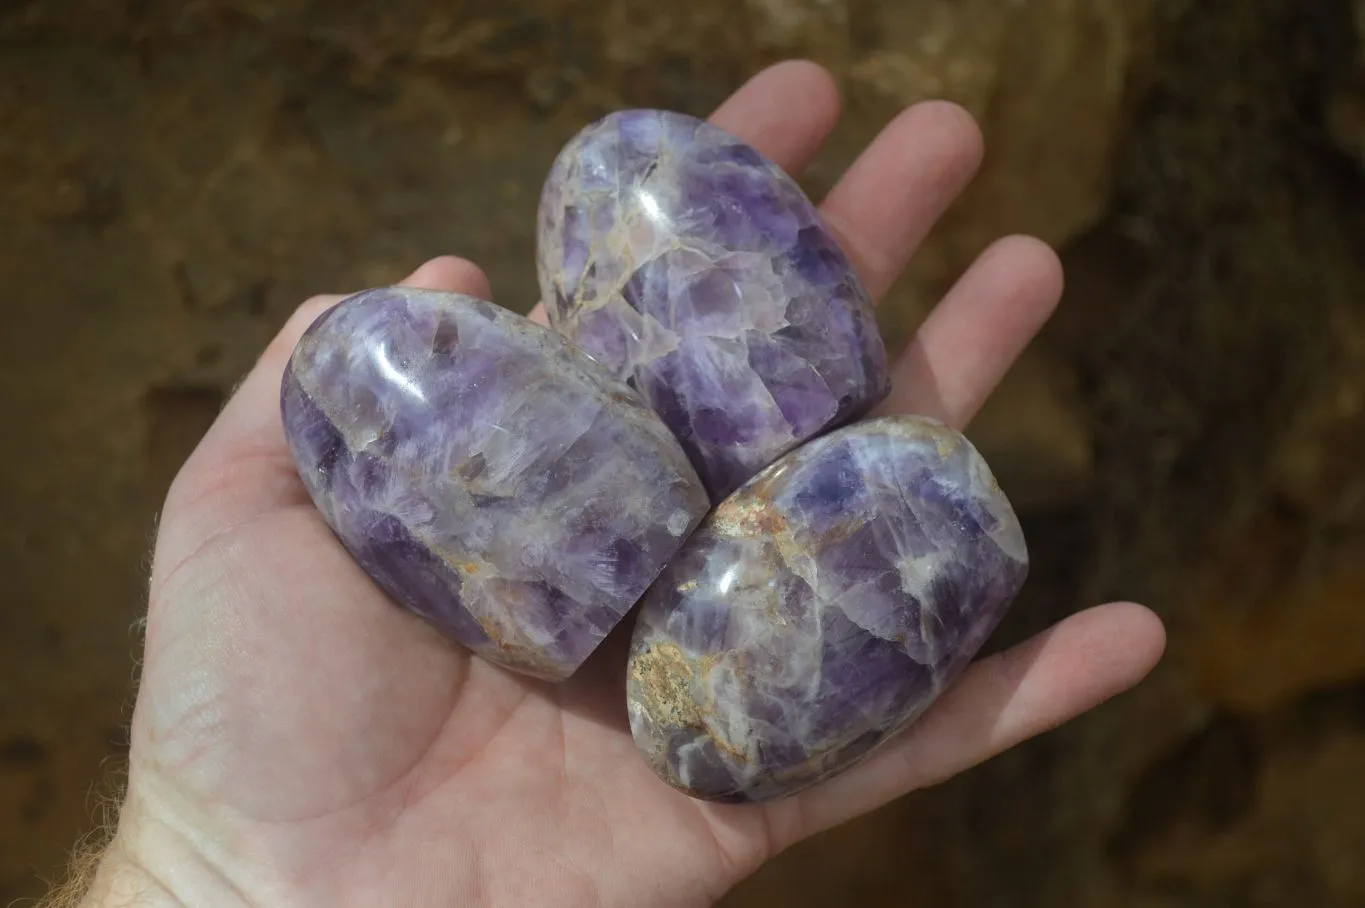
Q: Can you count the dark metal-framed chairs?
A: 0